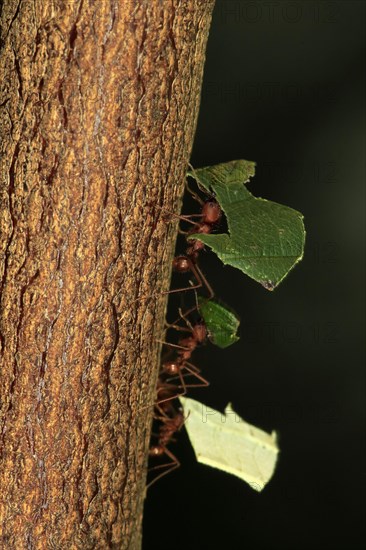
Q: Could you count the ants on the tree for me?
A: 3